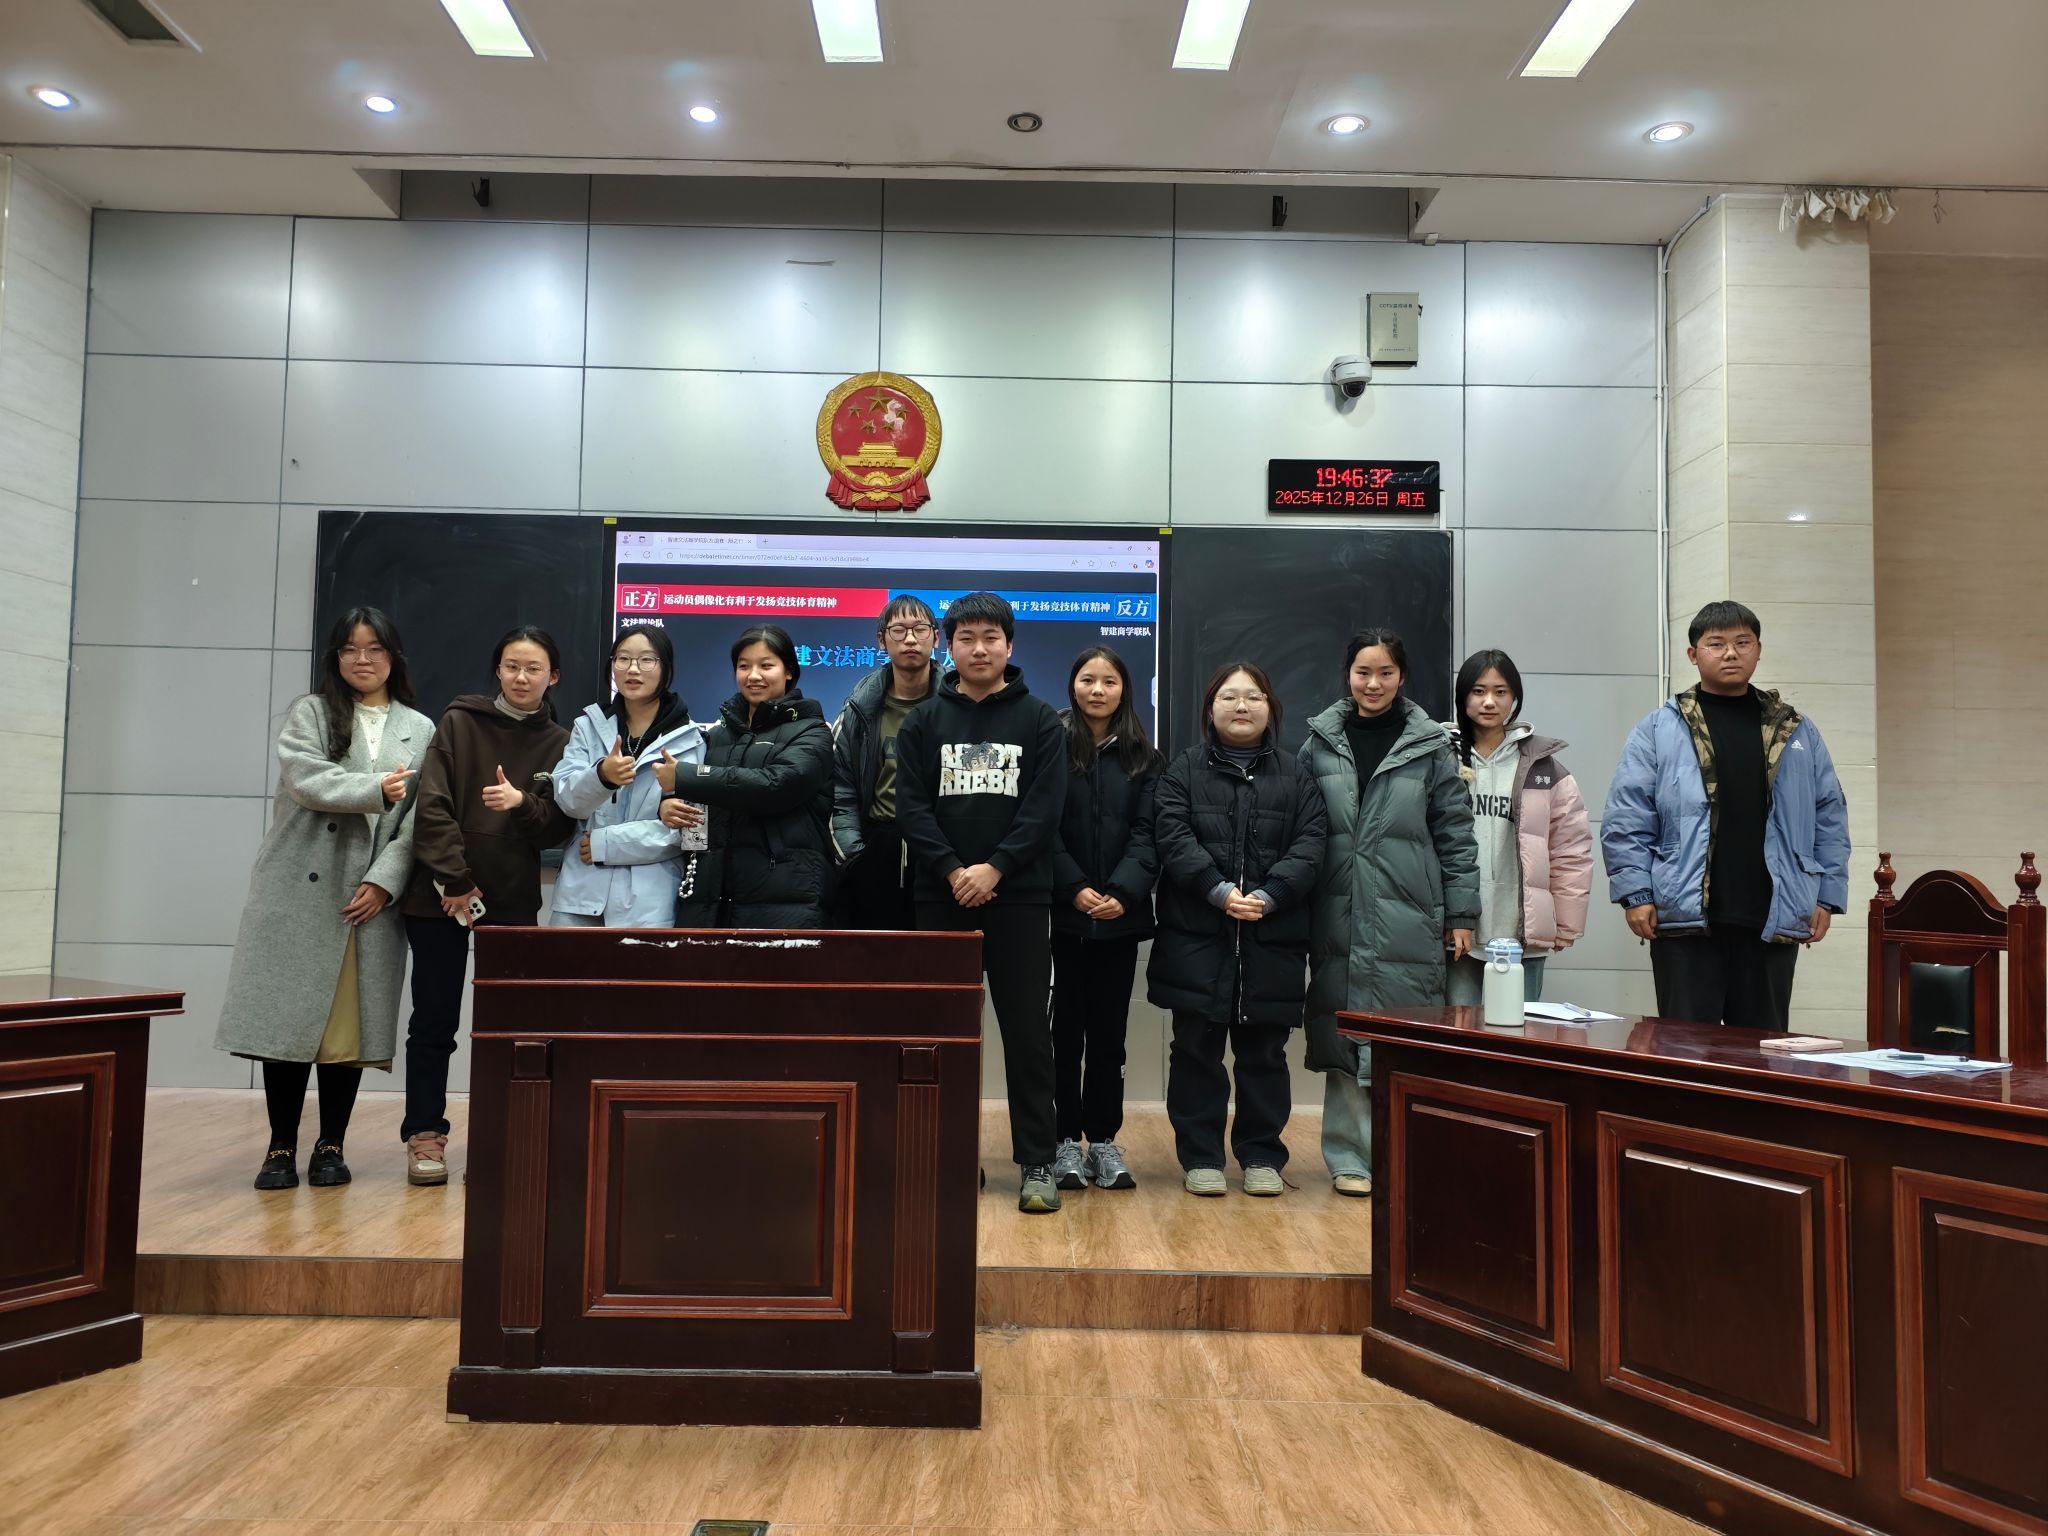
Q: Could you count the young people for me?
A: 11